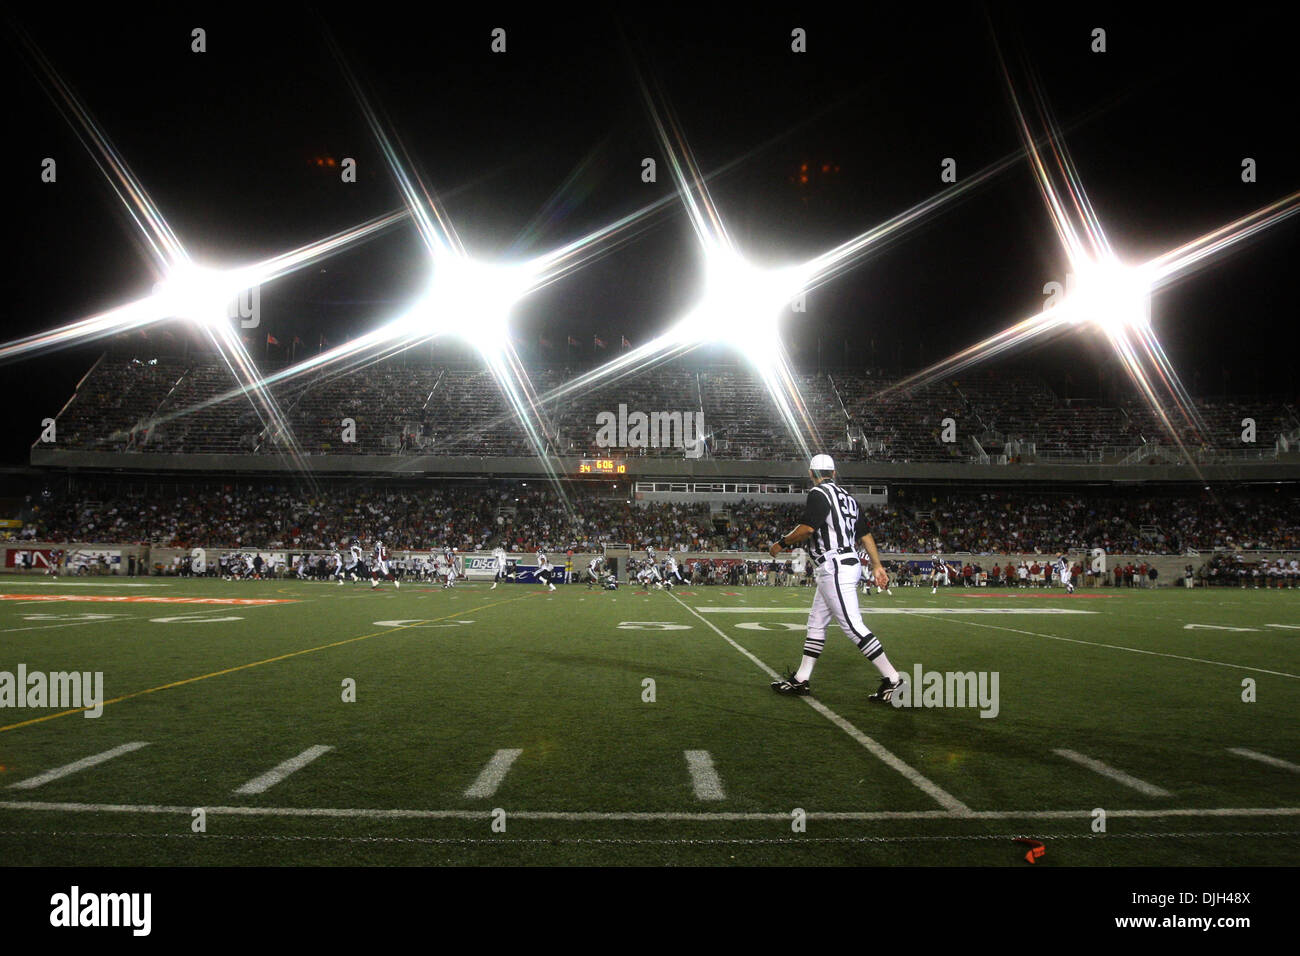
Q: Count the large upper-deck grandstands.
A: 1